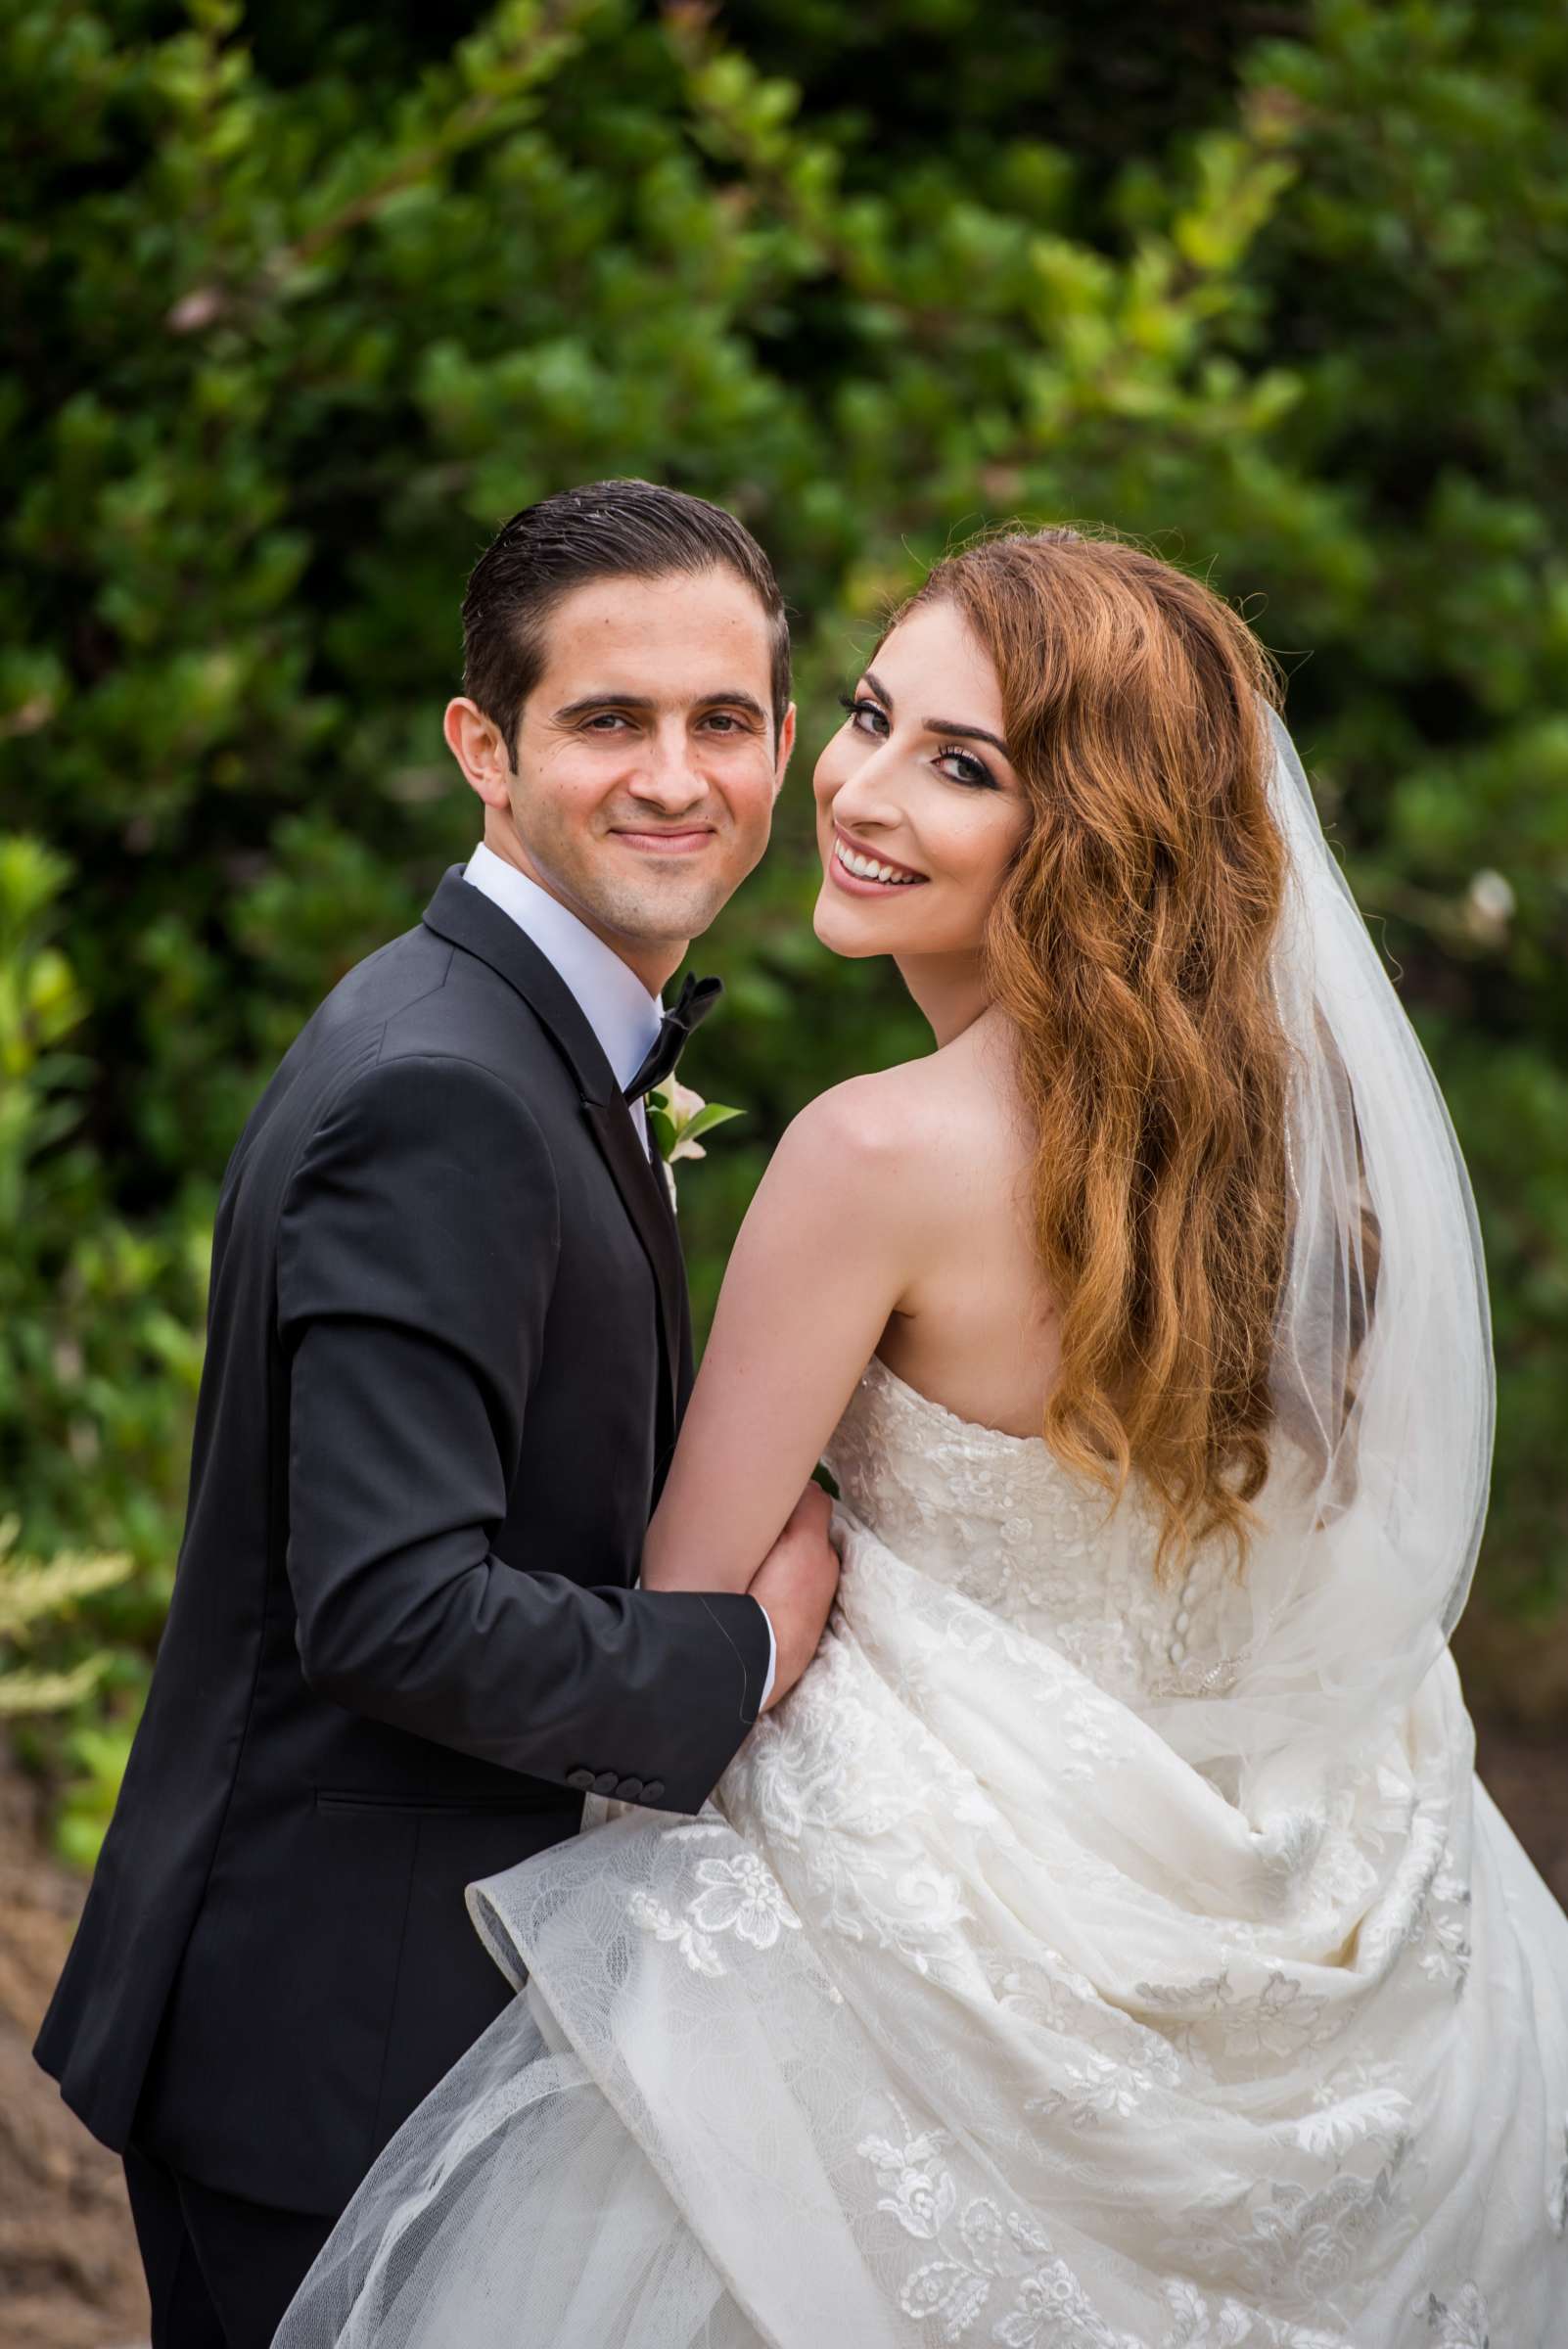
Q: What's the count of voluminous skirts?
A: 1